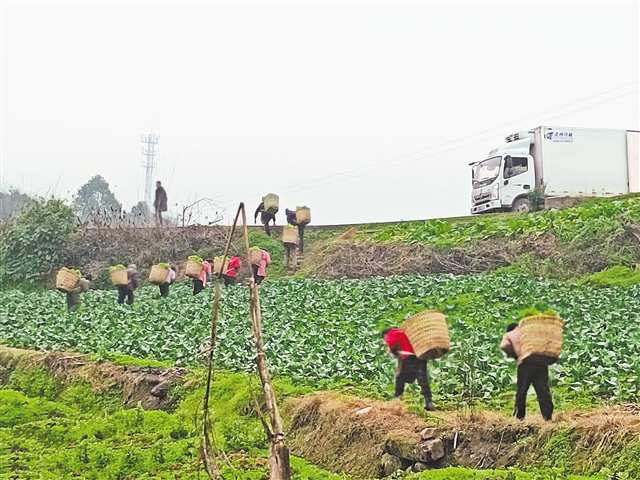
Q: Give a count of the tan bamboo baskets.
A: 11